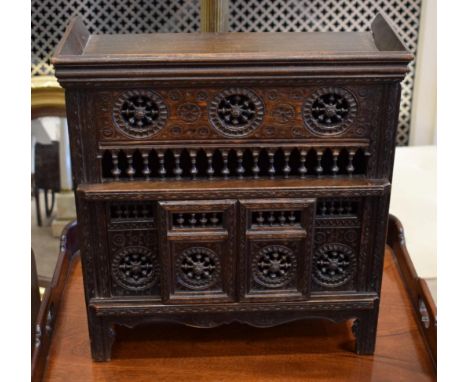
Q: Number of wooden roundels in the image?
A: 7